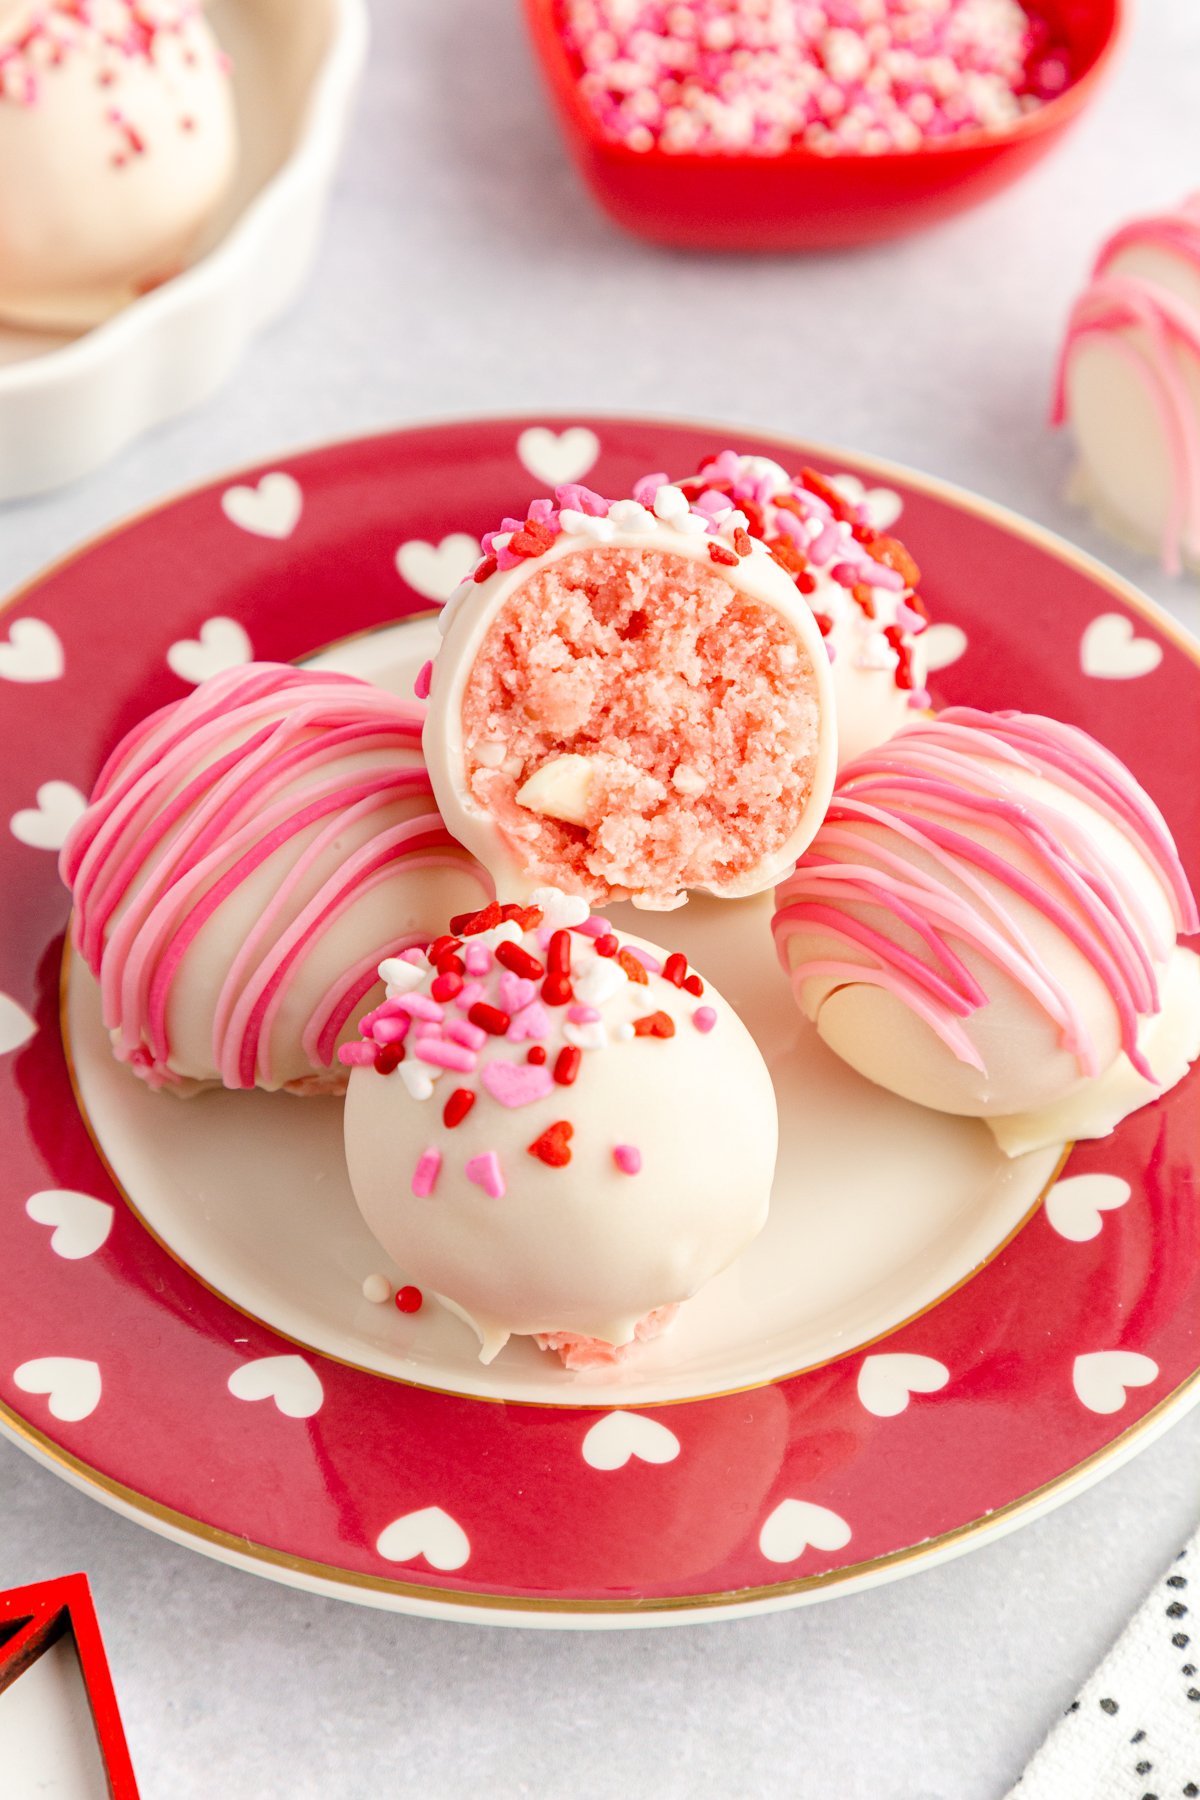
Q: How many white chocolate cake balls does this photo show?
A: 7